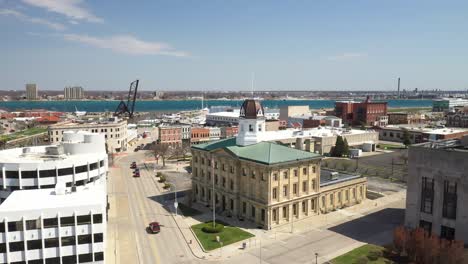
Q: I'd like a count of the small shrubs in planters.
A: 3